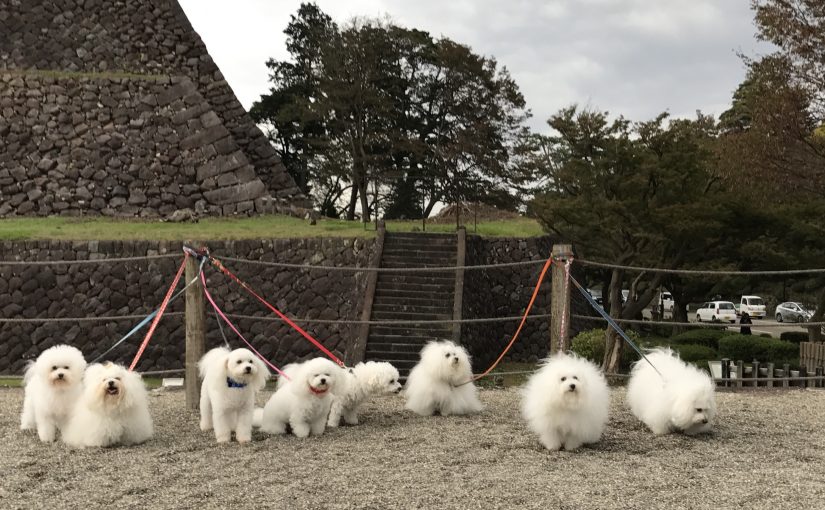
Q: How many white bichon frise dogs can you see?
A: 8